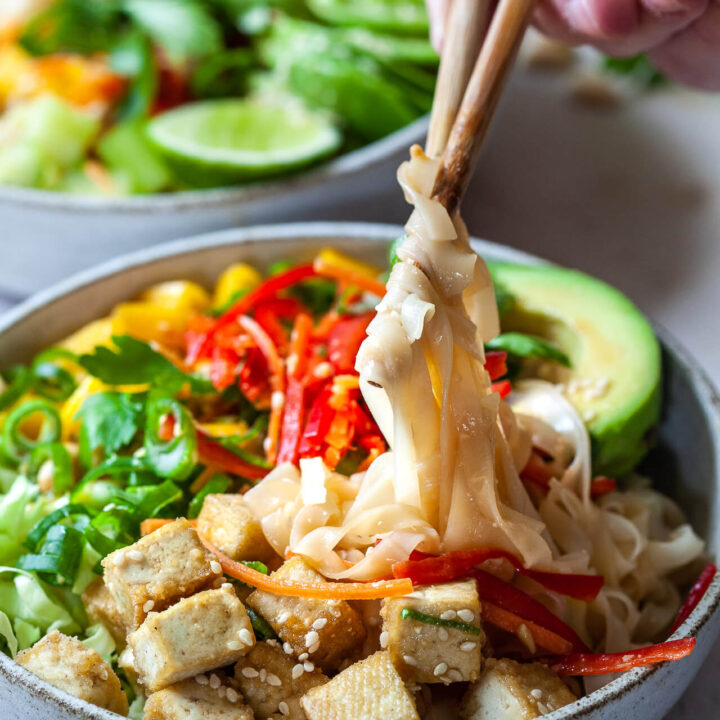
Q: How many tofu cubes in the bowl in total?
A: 11